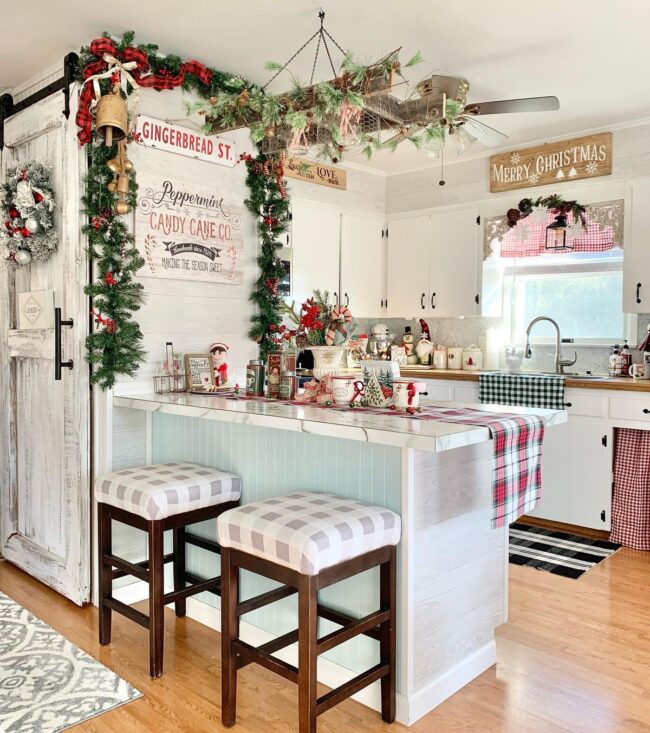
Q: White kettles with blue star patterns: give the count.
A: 0